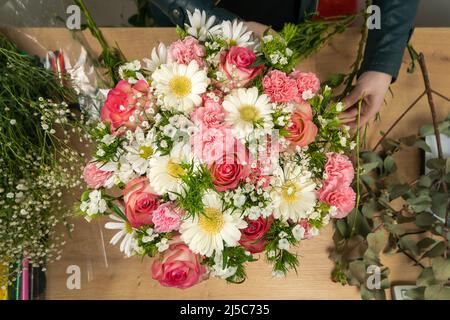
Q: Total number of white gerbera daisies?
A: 5